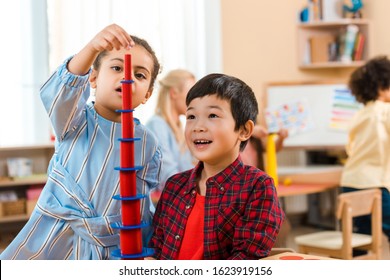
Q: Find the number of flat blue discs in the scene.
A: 7